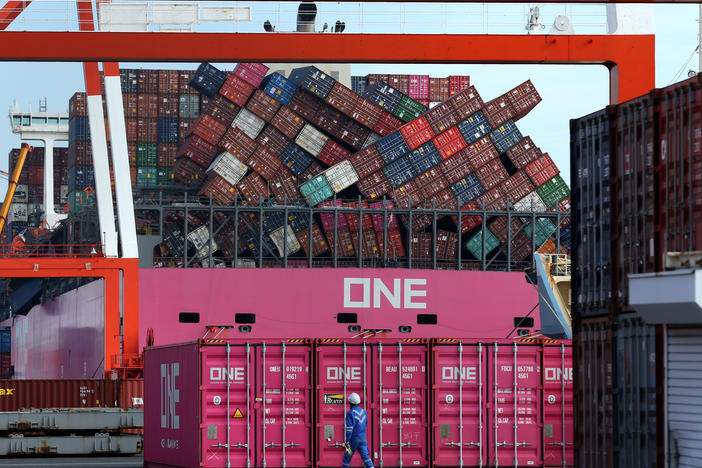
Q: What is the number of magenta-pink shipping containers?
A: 8